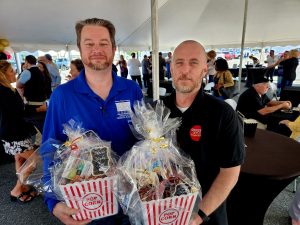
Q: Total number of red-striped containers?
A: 2